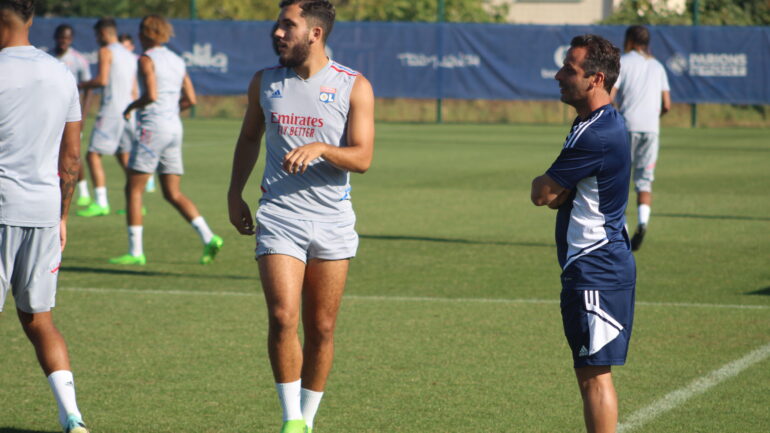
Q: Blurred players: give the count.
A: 5